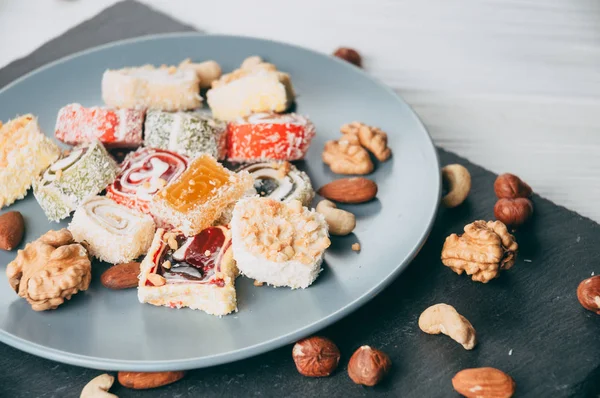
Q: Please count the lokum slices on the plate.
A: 13